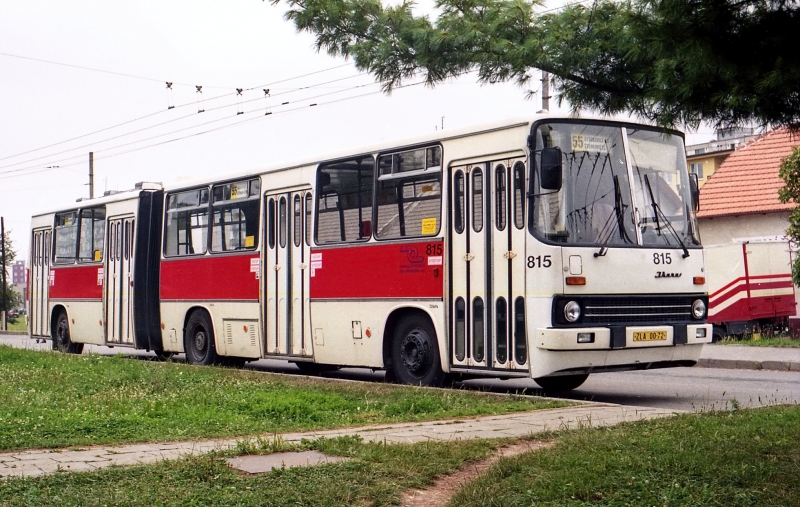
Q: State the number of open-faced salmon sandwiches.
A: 0